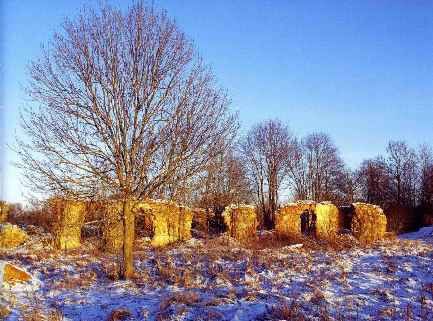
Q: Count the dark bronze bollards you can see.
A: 0